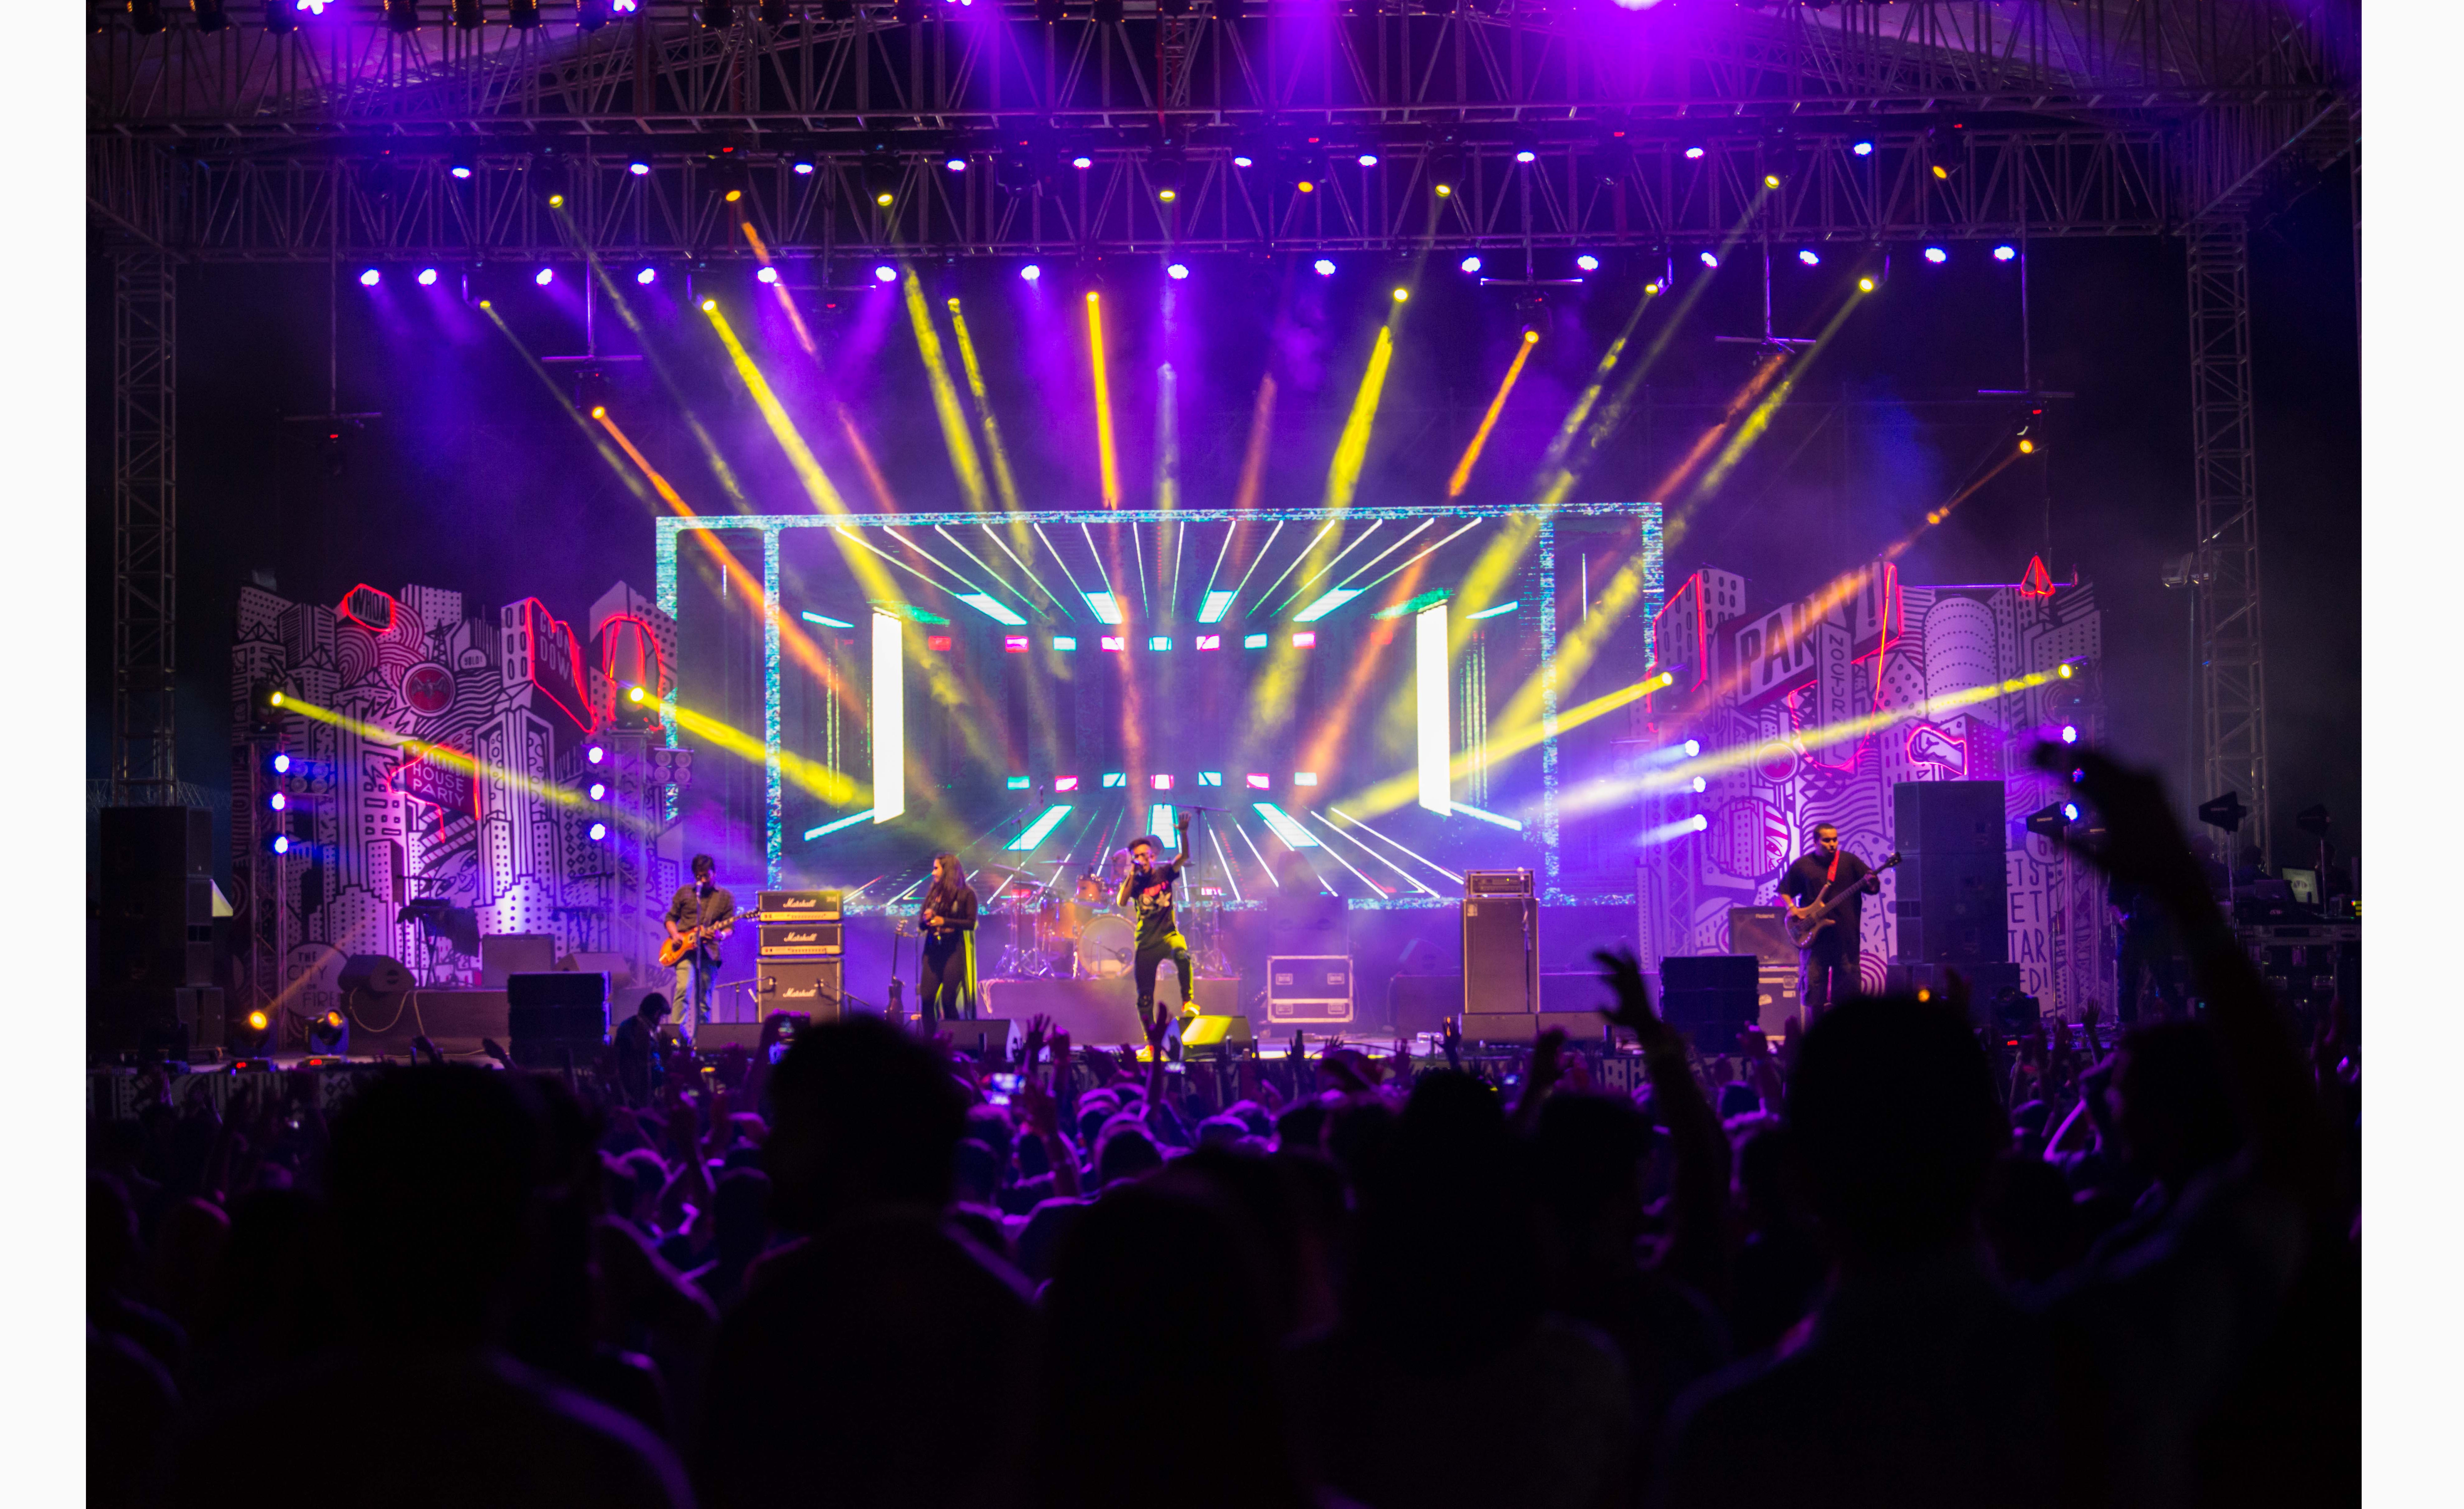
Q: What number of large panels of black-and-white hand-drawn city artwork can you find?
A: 2